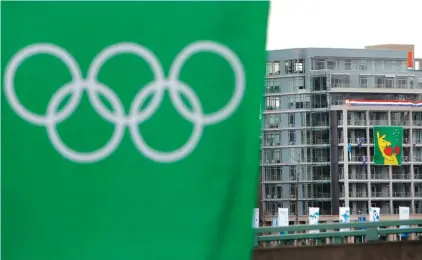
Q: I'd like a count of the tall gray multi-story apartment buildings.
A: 1